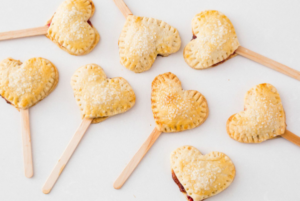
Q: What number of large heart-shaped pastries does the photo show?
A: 8